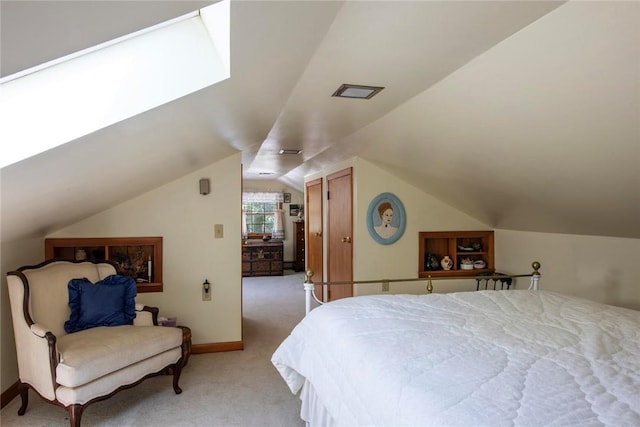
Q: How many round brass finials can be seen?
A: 2